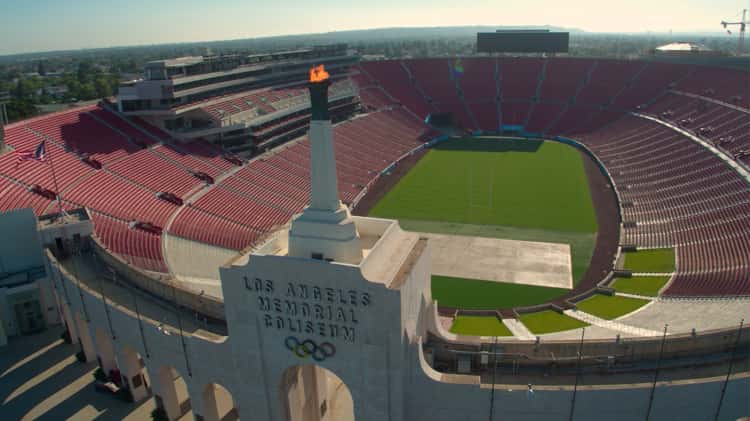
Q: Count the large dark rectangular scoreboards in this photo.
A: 1